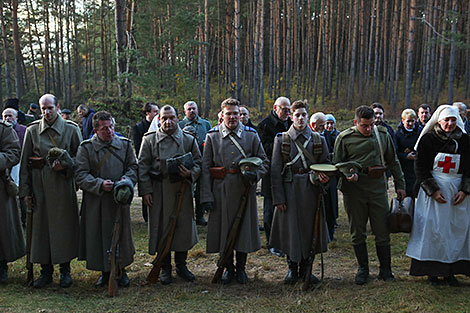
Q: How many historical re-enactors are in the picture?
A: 8